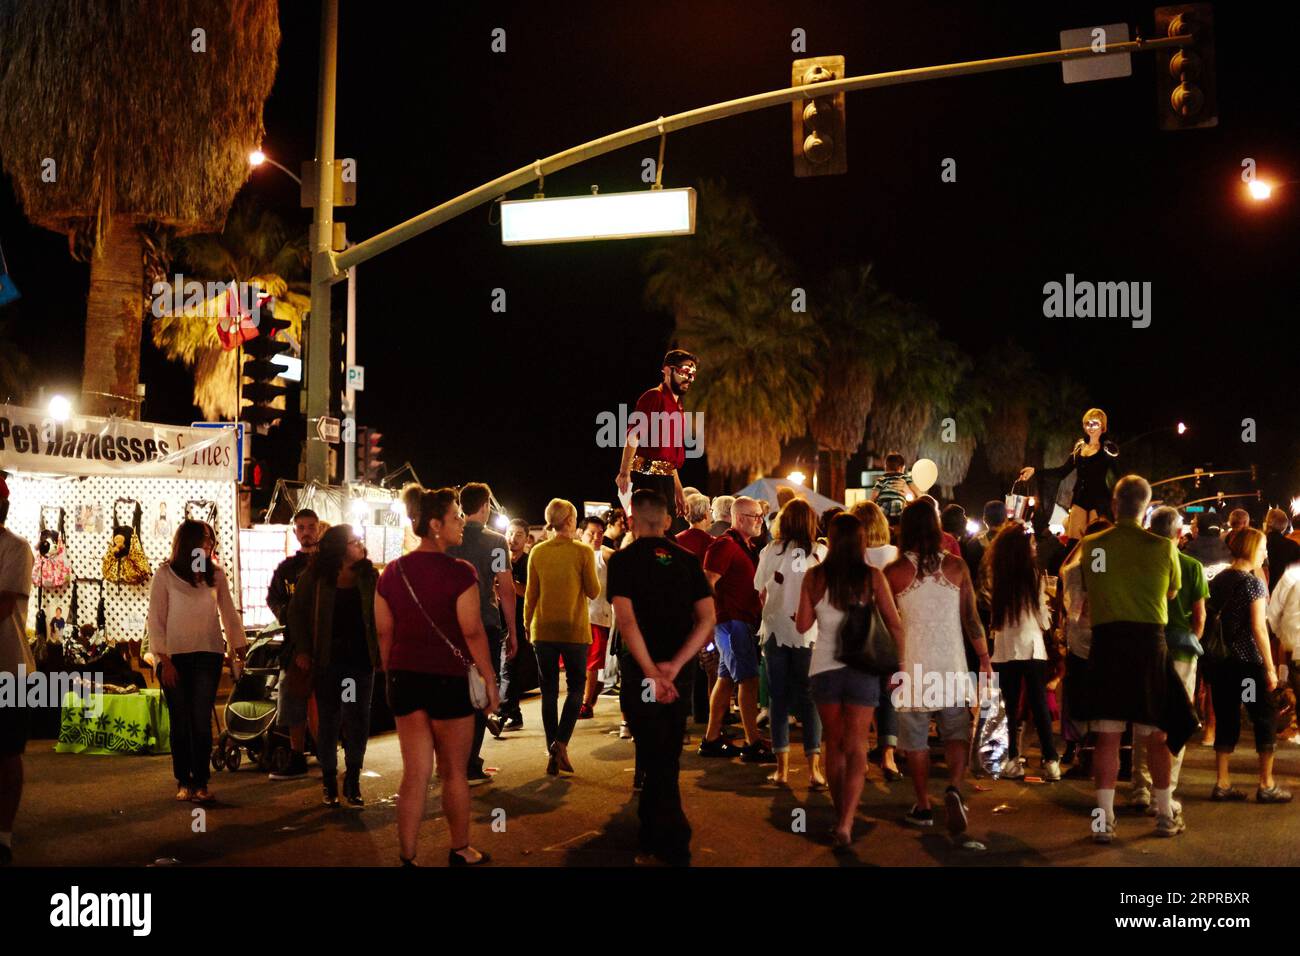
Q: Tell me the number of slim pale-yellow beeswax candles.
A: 0